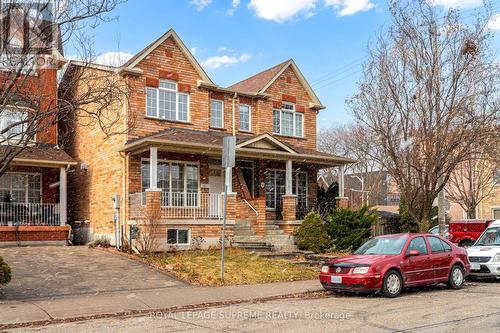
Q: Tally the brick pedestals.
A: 4